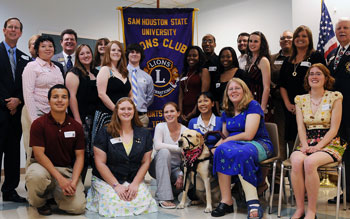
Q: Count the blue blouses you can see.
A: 2